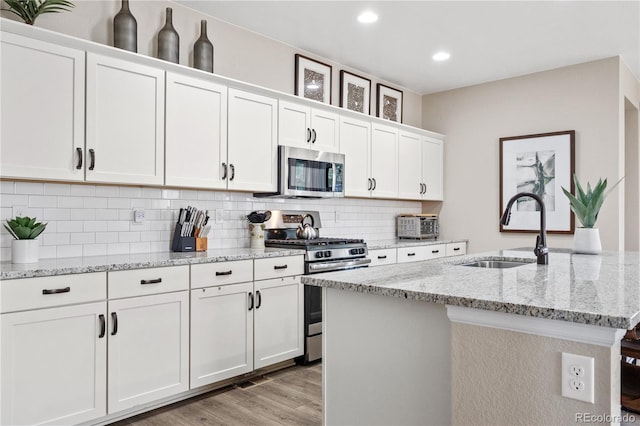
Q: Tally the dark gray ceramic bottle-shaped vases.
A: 3